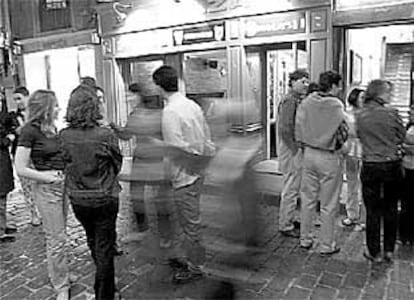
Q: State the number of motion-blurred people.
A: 2